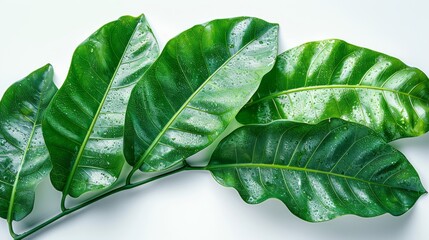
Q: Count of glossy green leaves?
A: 5